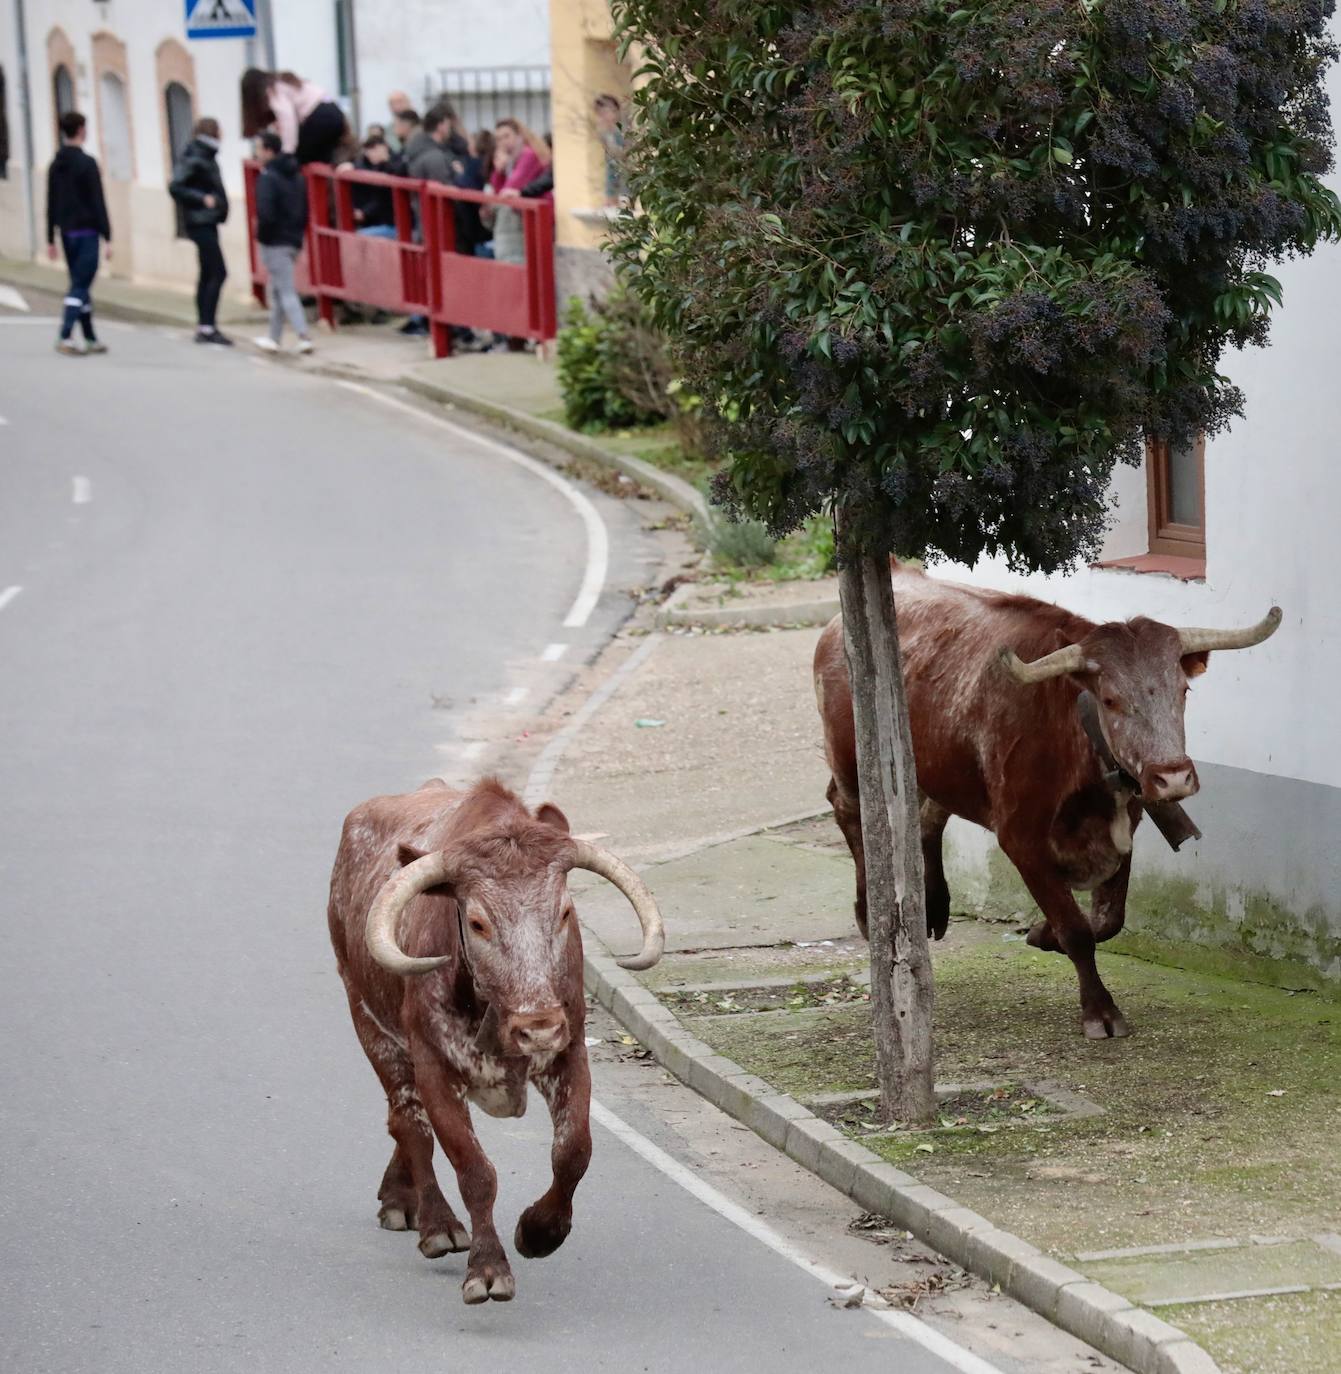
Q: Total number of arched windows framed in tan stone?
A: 3